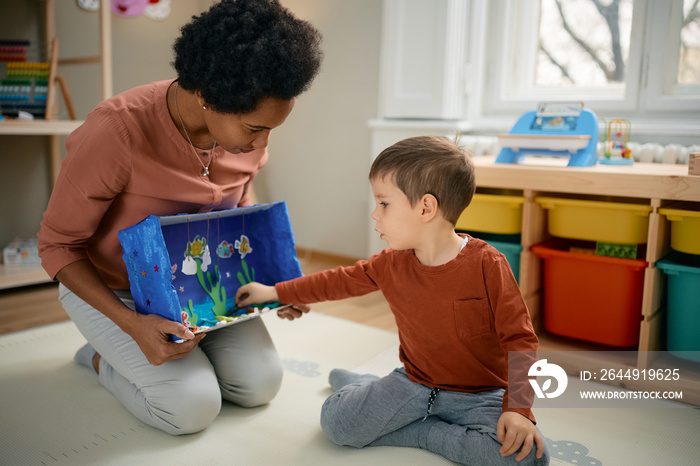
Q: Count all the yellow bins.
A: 3